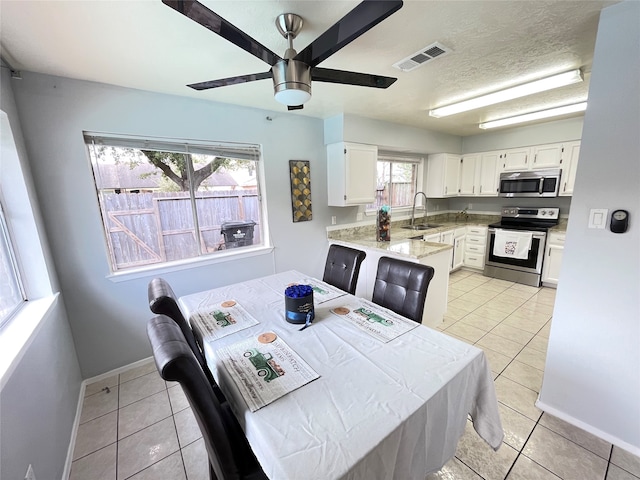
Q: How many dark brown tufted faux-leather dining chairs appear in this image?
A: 4